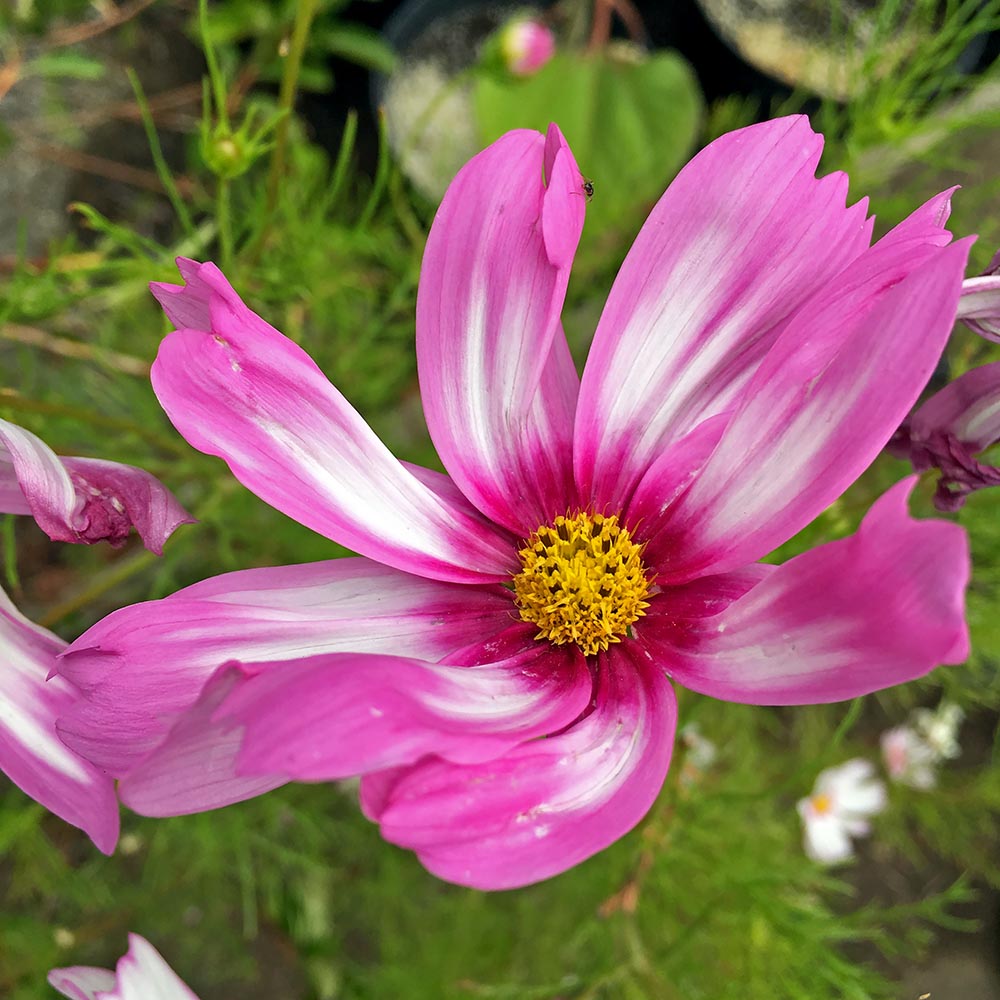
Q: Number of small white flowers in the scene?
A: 3